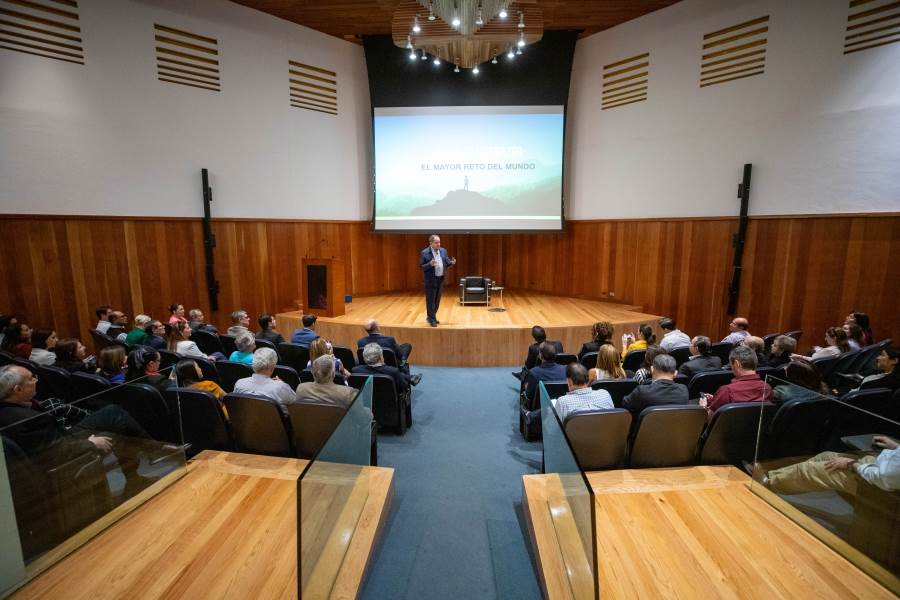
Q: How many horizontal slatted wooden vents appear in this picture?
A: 6